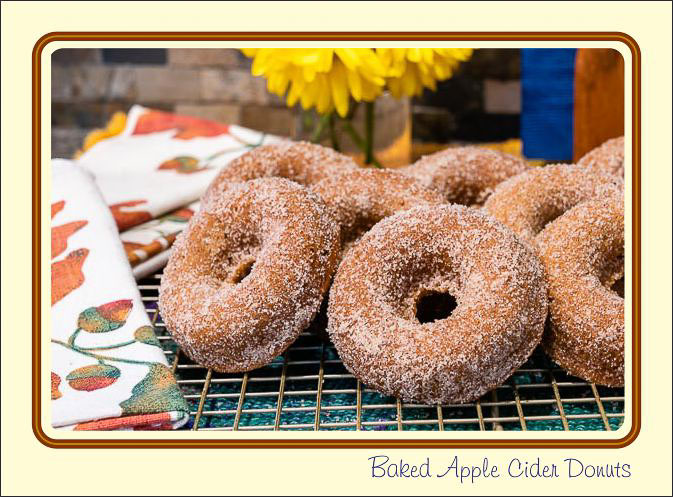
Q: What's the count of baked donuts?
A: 8